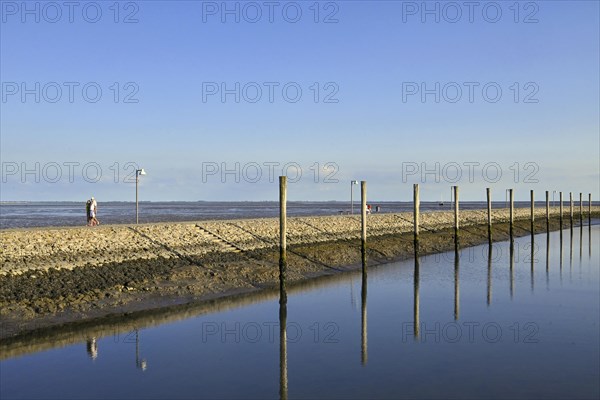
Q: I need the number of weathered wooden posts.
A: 12